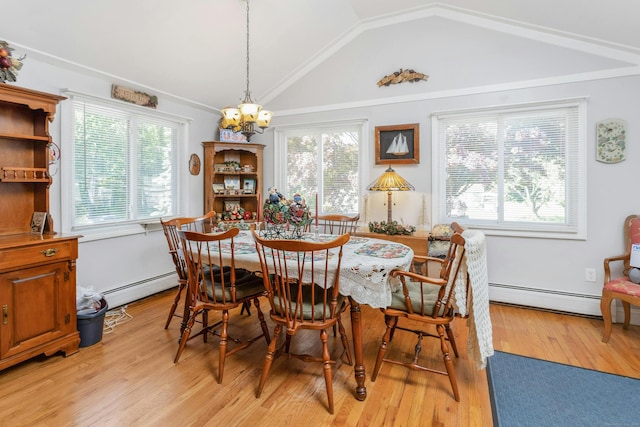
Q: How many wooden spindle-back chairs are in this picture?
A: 5